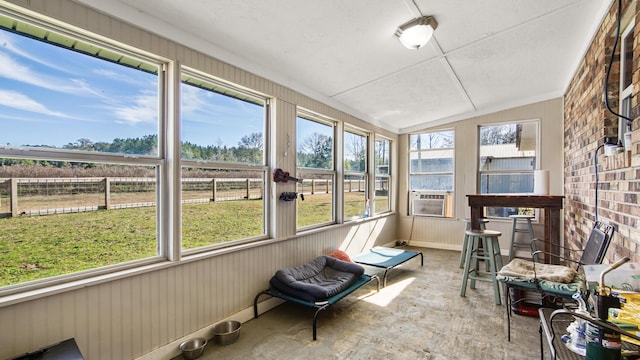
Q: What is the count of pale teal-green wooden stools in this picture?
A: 3